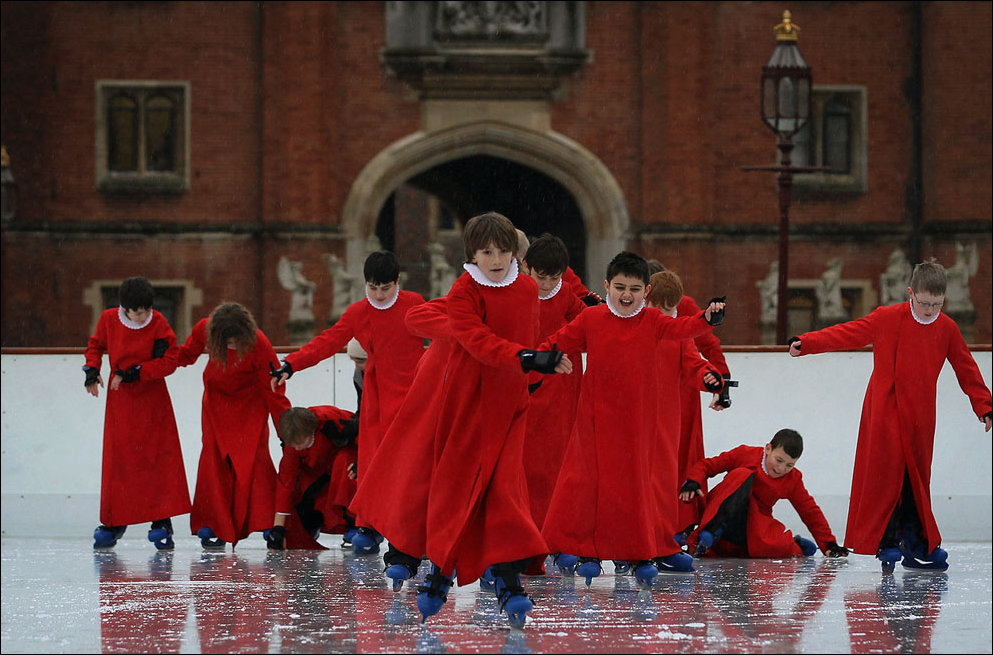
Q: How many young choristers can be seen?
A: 12